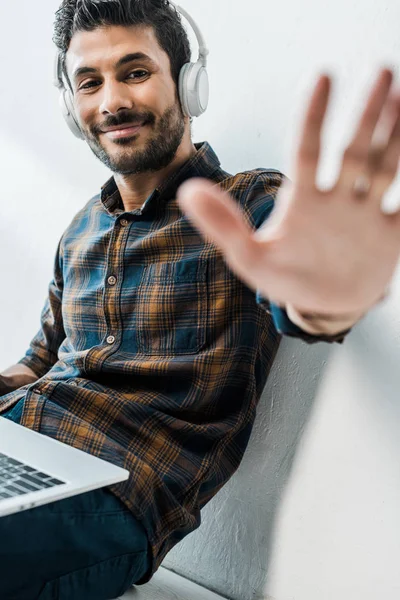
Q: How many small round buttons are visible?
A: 3